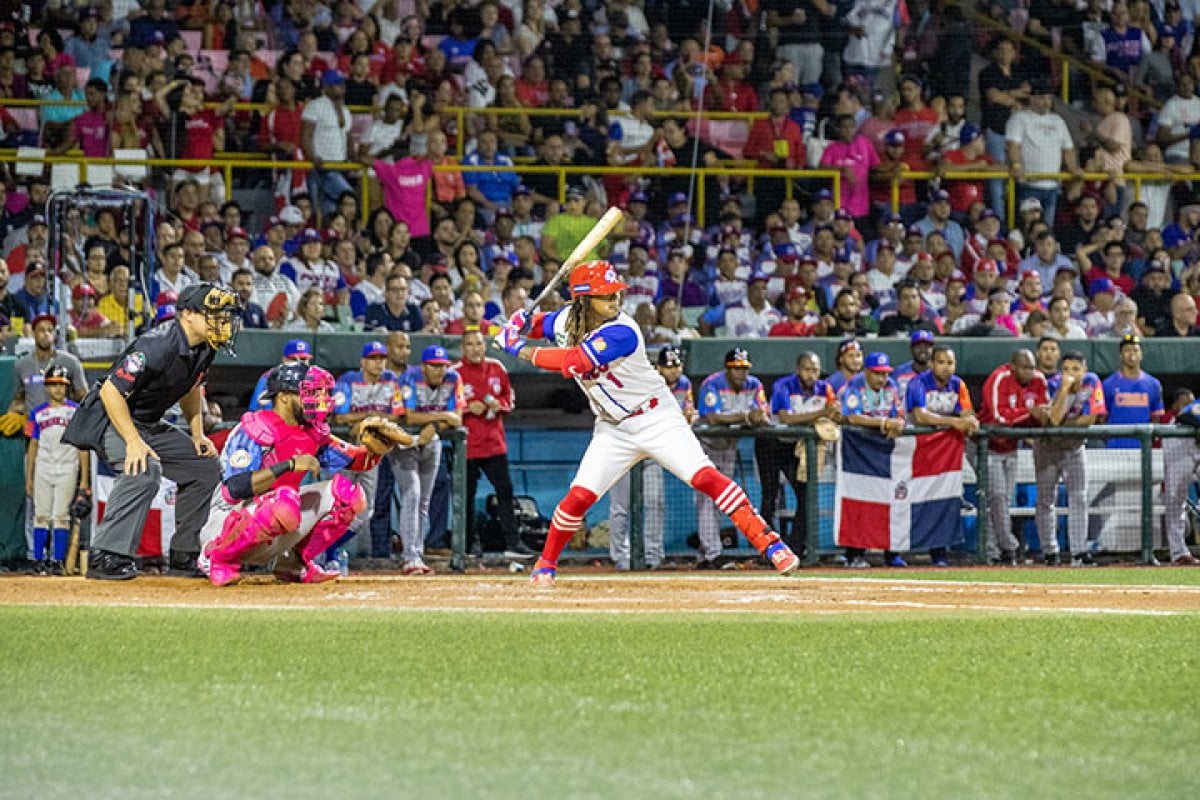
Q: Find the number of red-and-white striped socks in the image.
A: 2